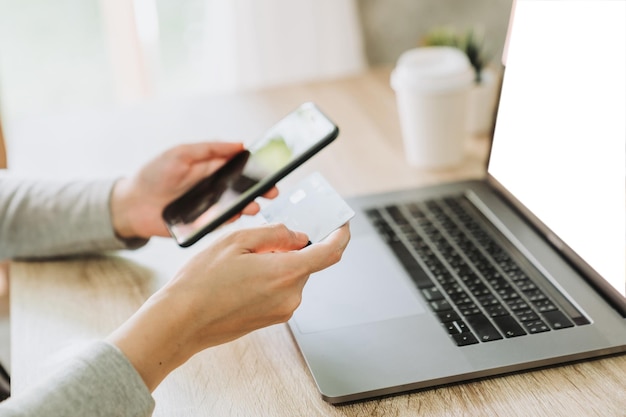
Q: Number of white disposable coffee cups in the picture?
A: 1